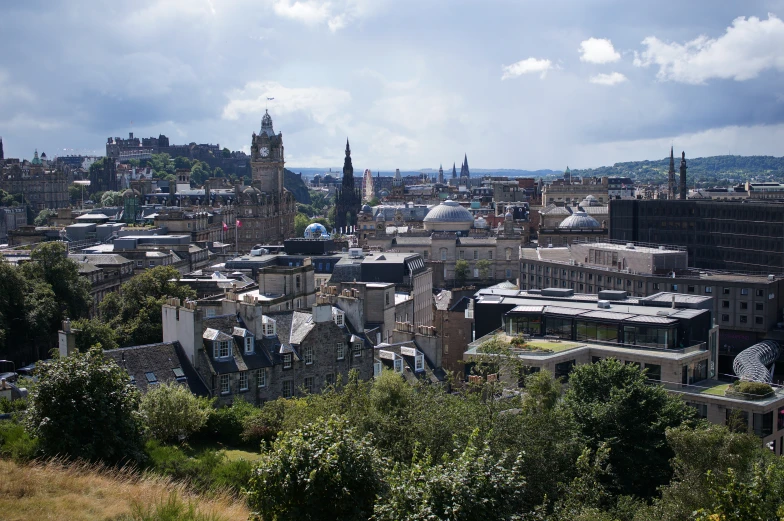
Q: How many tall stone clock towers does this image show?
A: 1